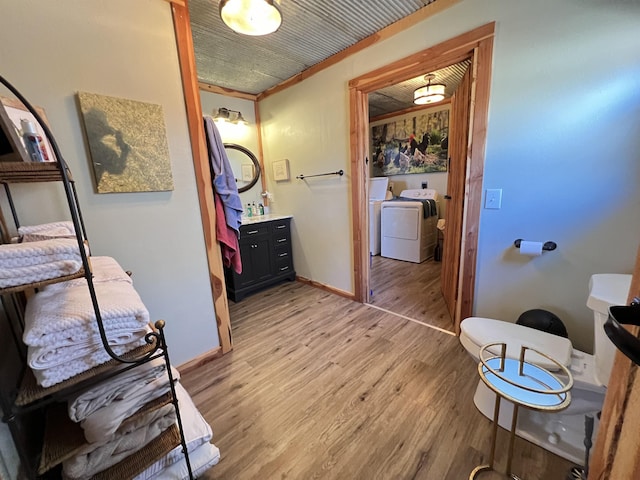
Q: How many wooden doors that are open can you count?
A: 1